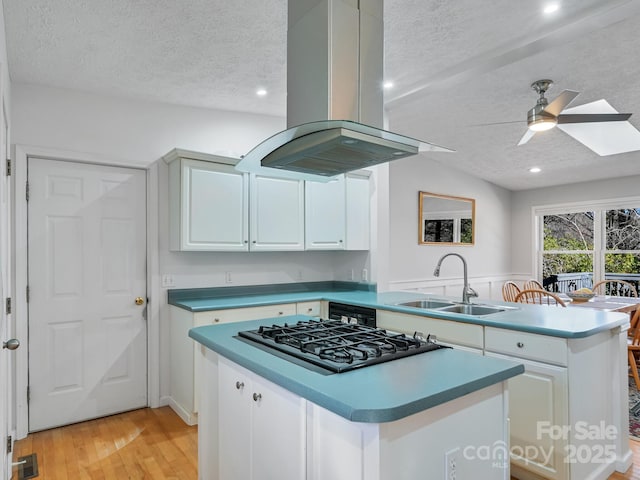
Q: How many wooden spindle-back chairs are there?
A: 5